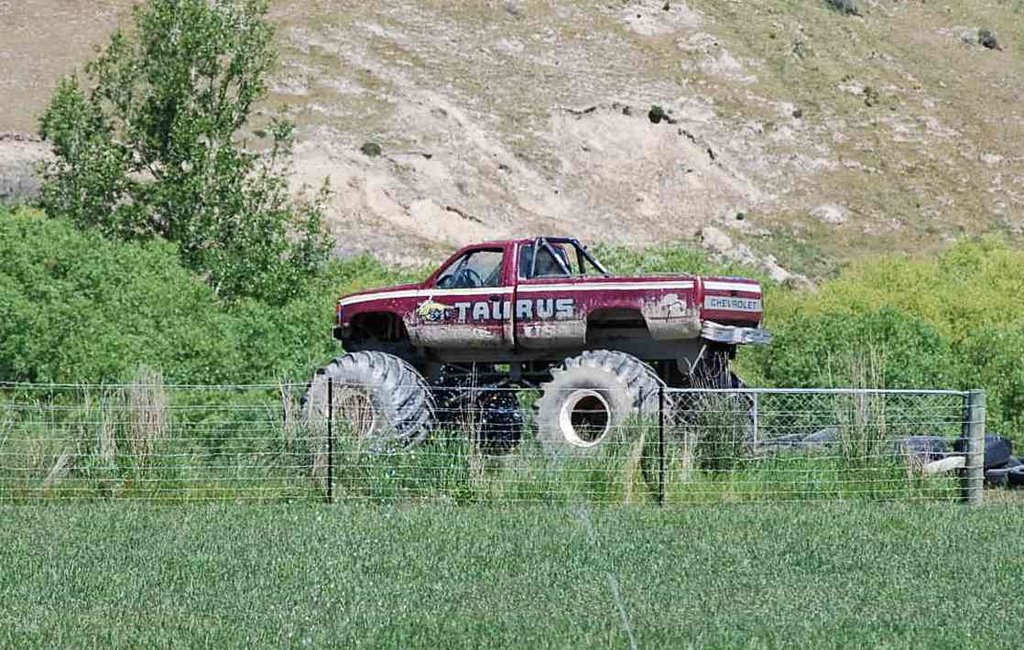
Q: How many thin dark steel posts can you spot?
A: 2